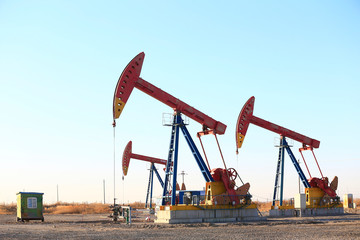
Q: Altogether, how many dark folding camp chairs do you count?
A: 0